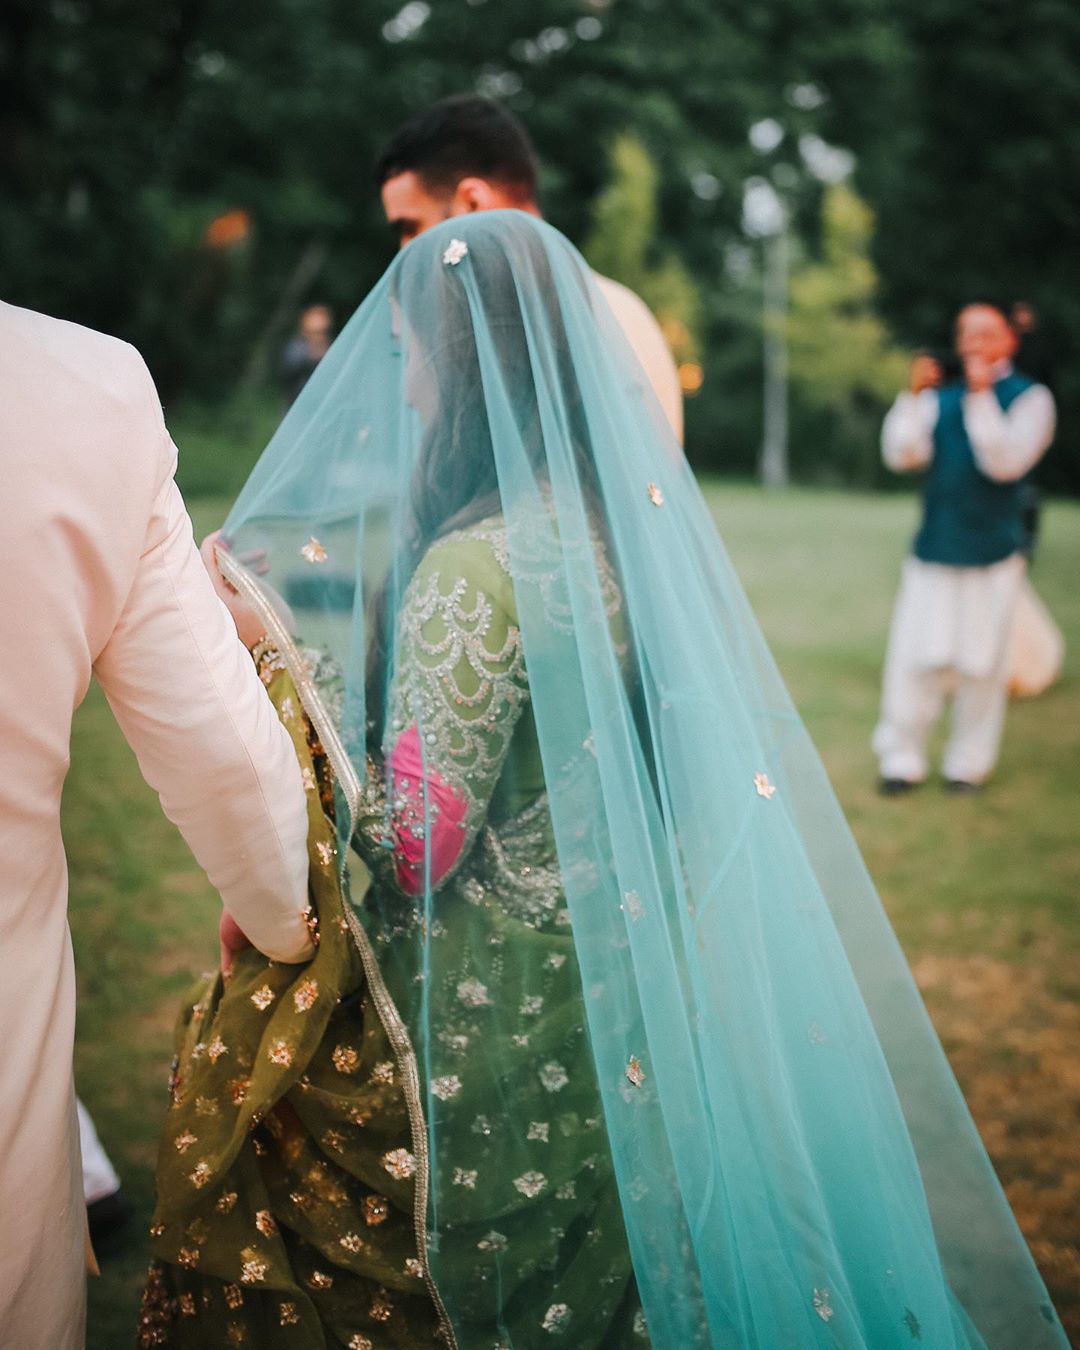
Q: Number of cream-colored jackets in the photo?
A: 2